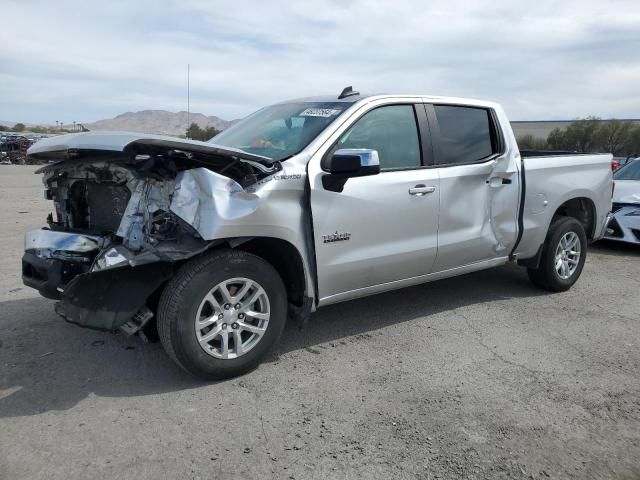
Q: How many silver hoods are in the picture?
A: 1